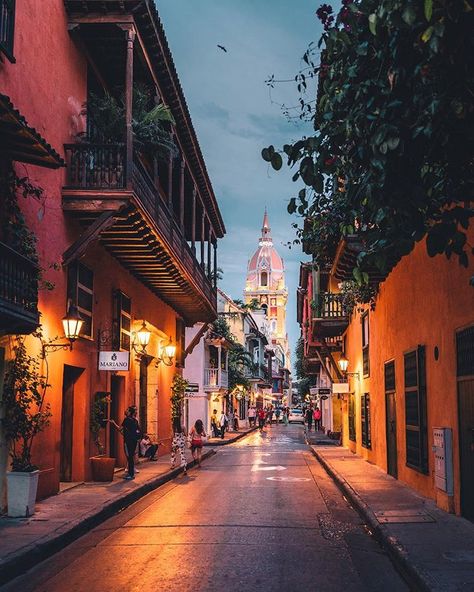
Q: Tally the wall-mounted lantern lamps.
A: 4